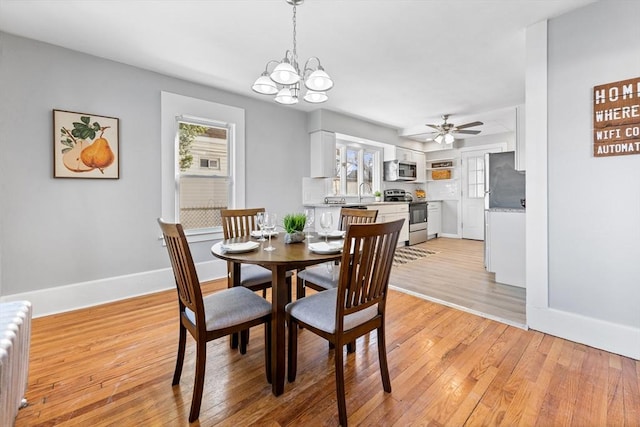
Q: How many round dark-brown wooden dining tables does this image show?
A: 1